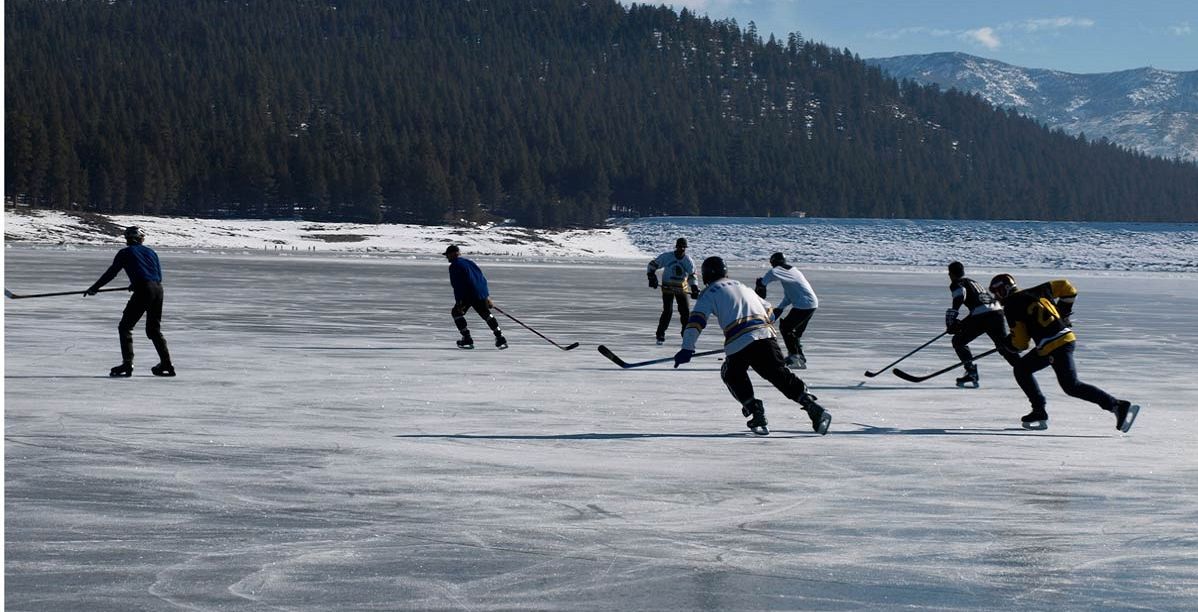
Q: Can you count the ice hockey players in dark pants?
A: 7